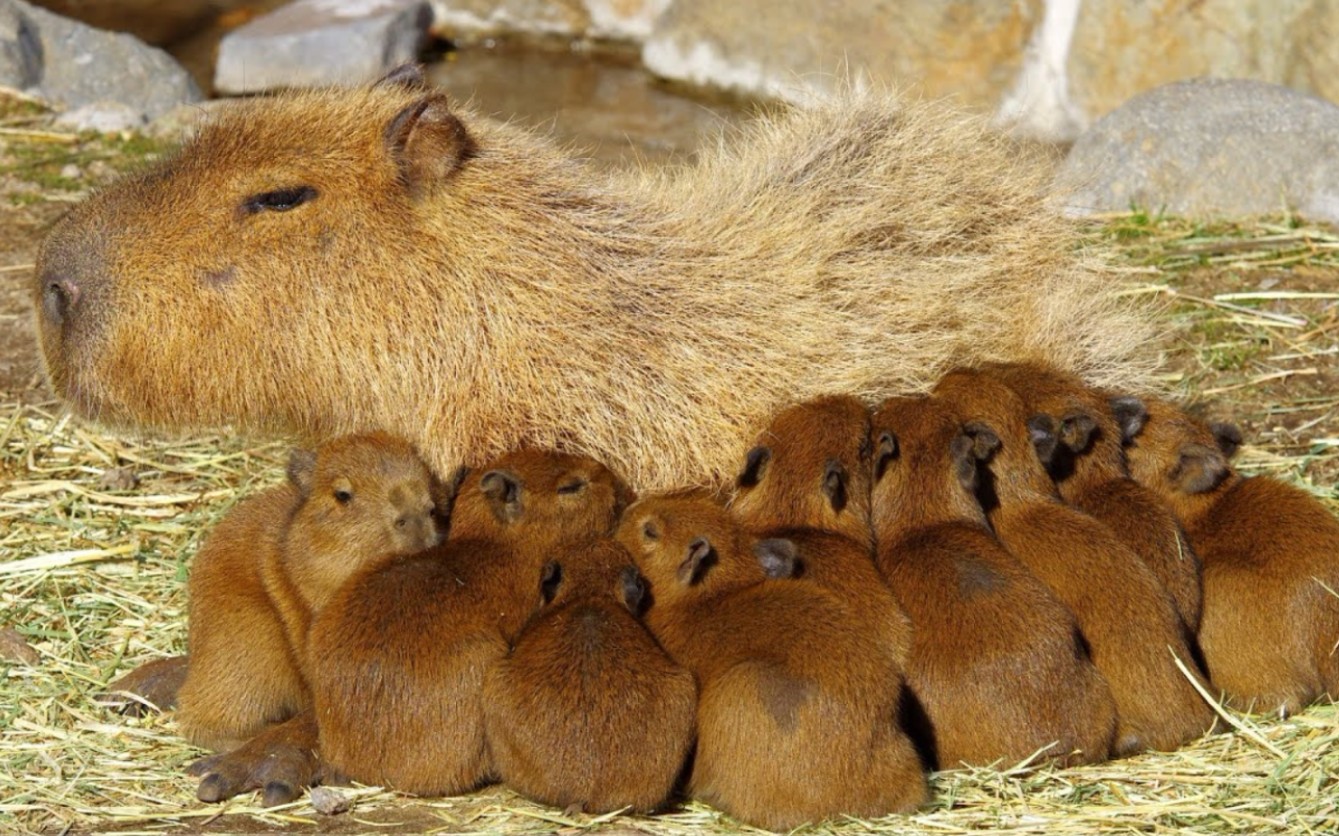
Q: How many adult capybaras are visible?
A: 1